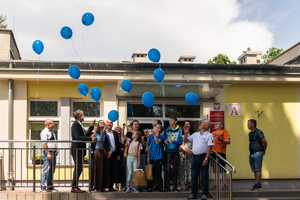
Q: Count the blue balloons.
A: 12